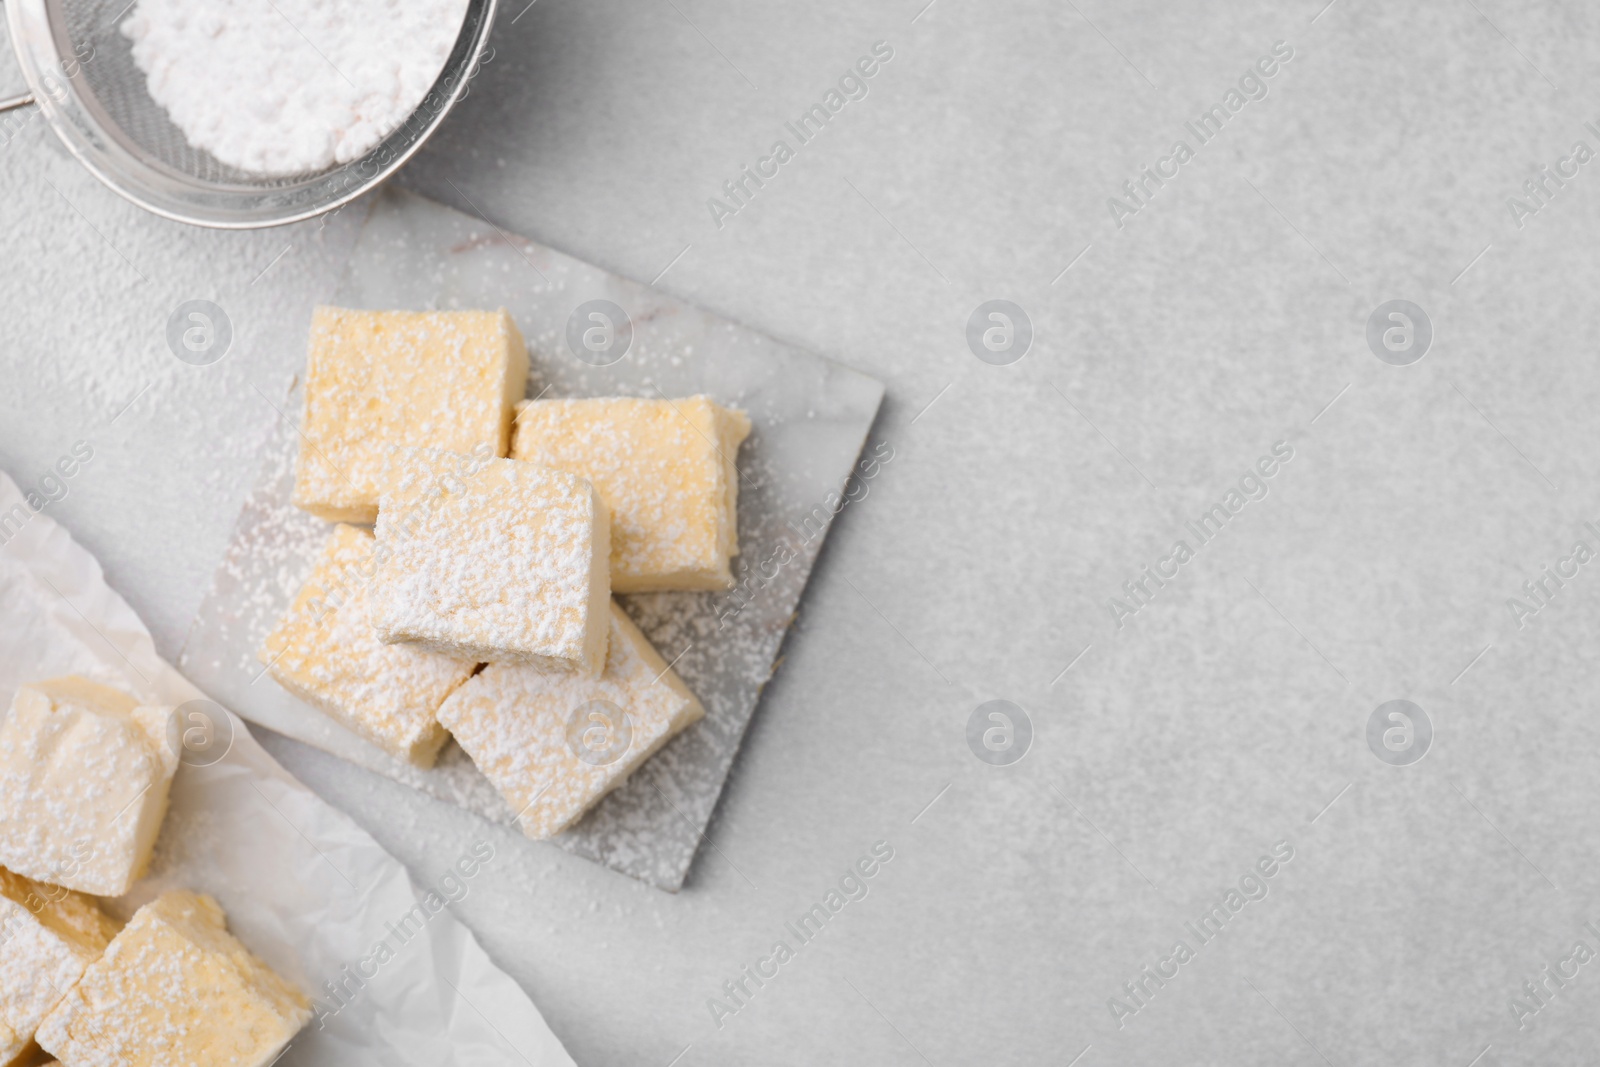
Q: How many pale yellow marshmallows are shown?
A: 8